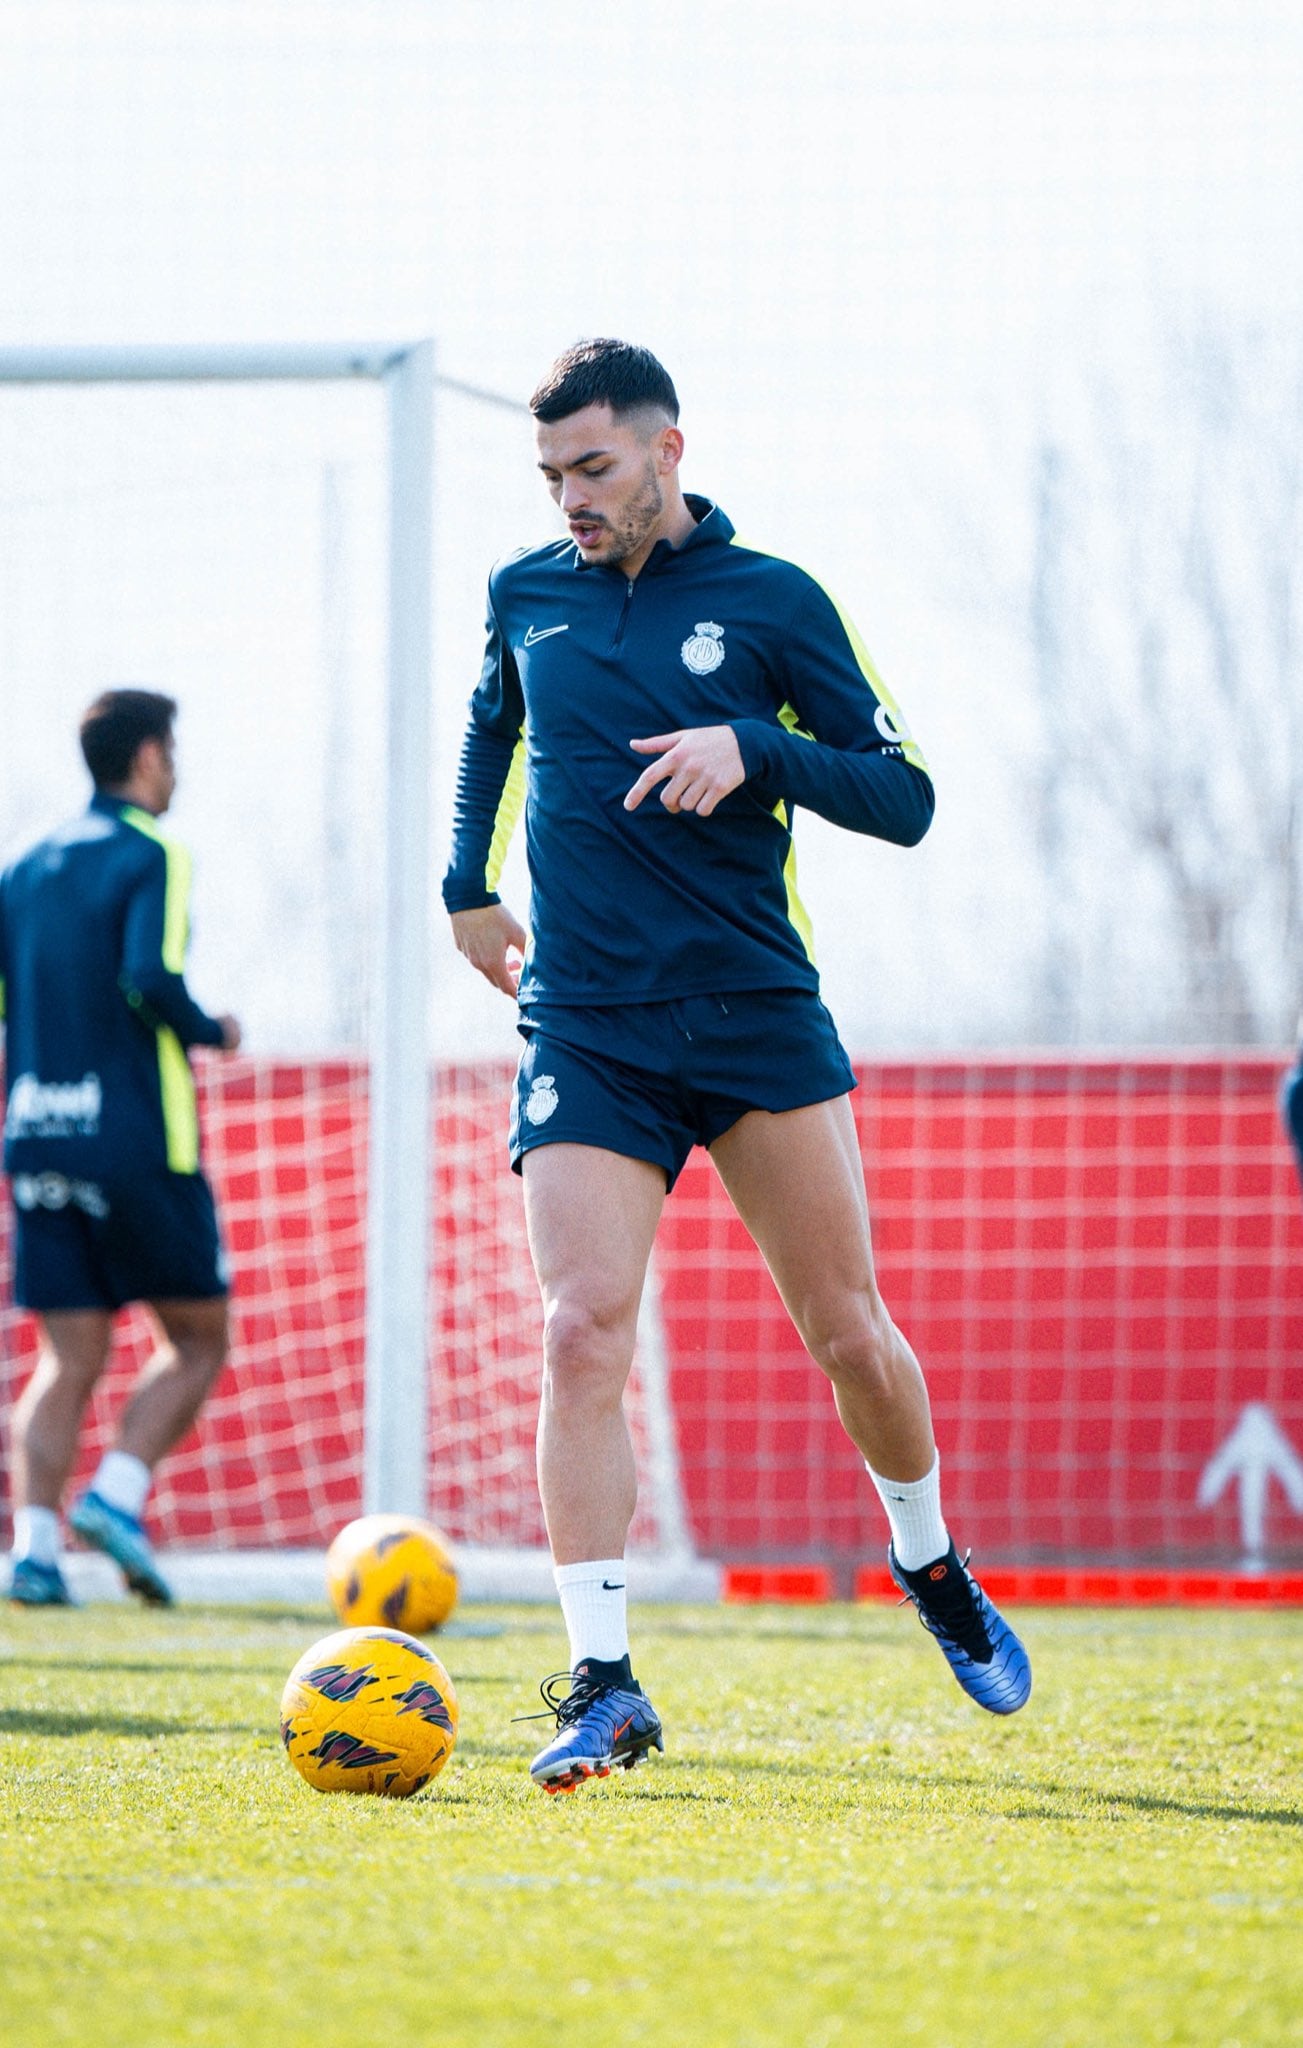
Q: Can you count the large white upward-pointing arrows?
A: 1